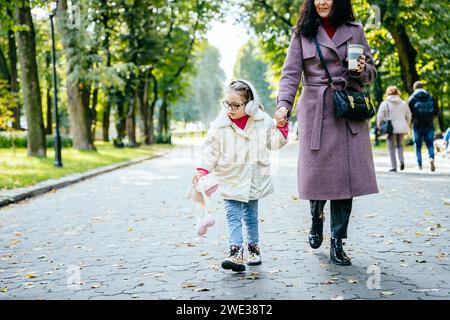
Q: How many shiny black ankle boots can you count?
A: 2